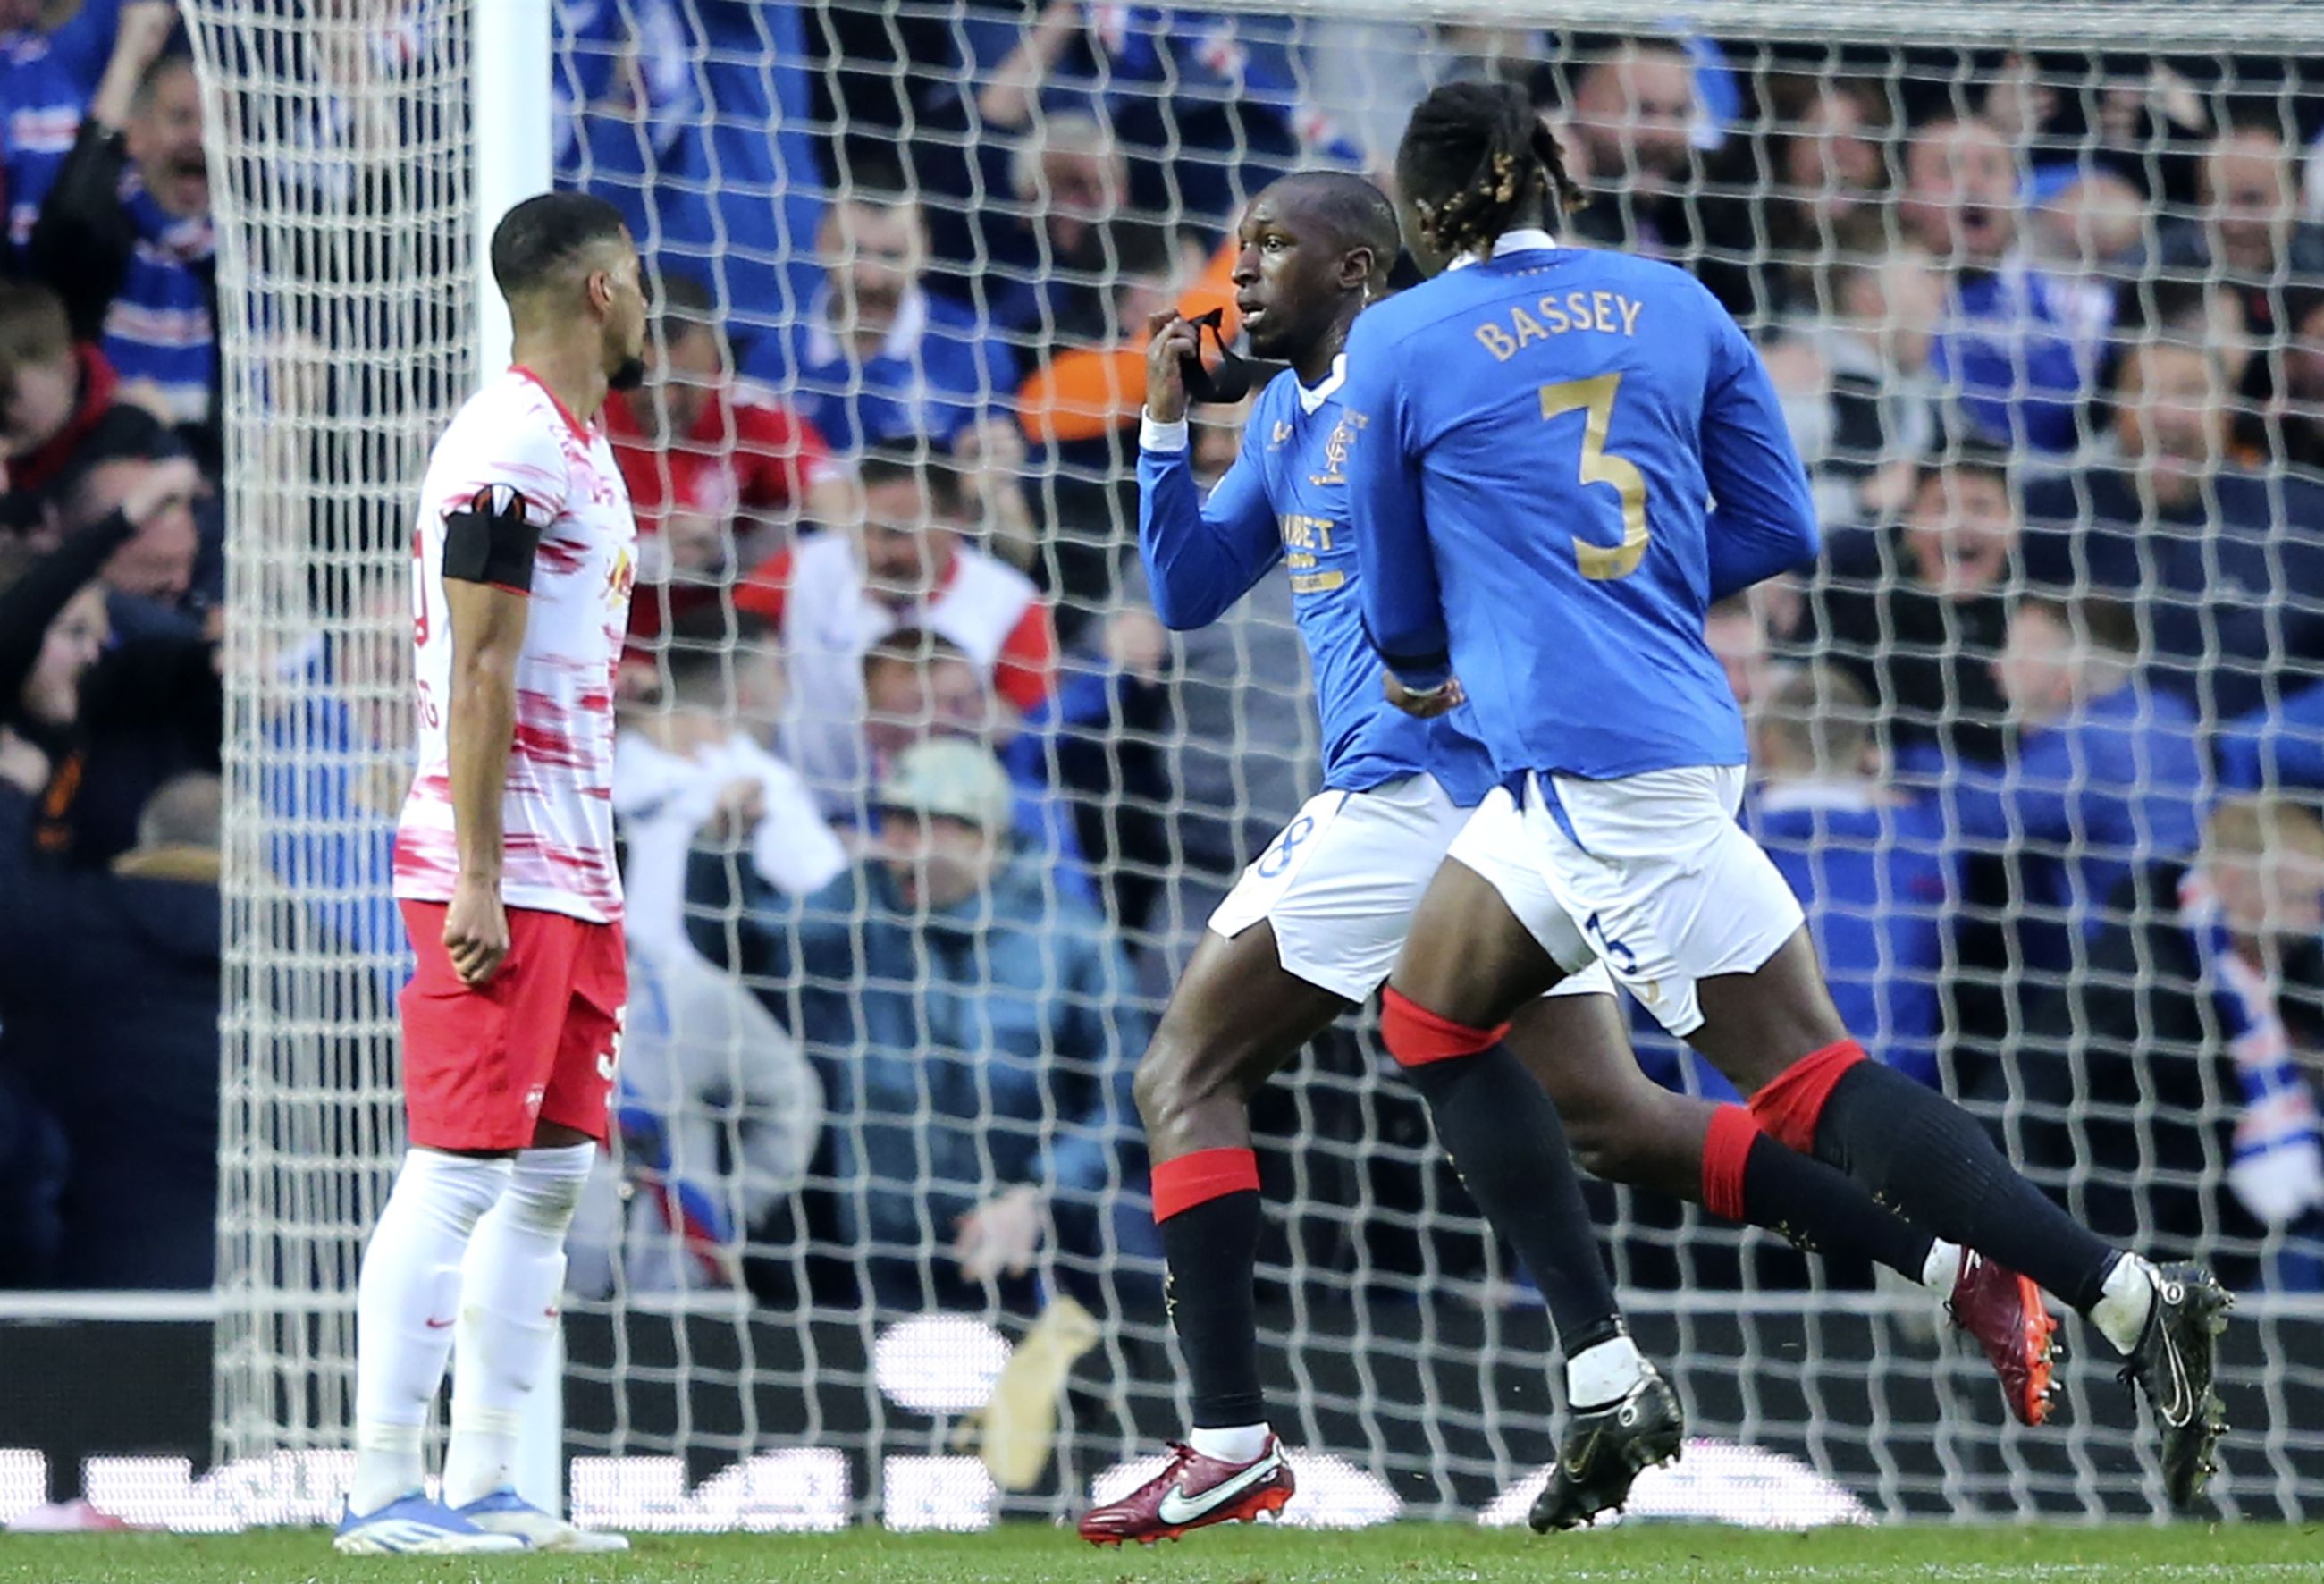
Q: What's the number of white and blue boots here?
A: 2